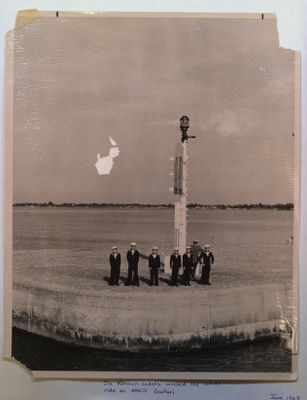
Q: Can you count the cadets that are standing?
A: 6